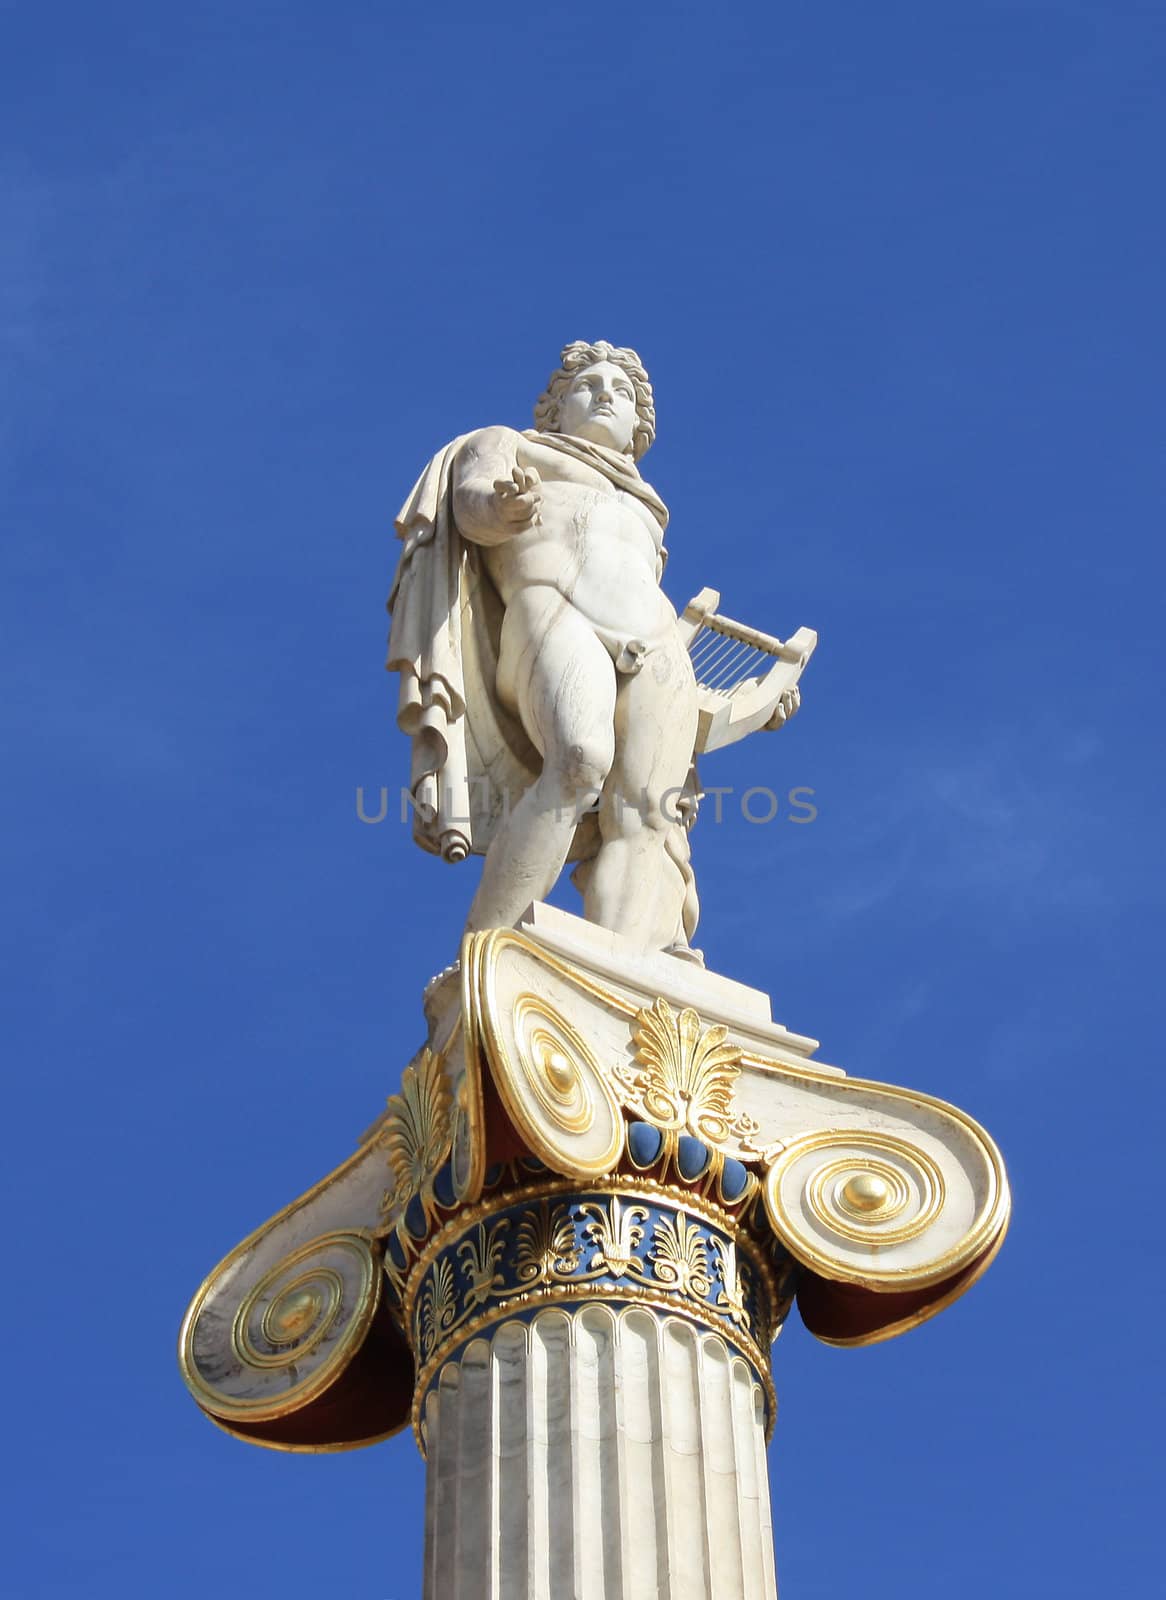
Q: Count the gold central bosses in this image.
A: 3